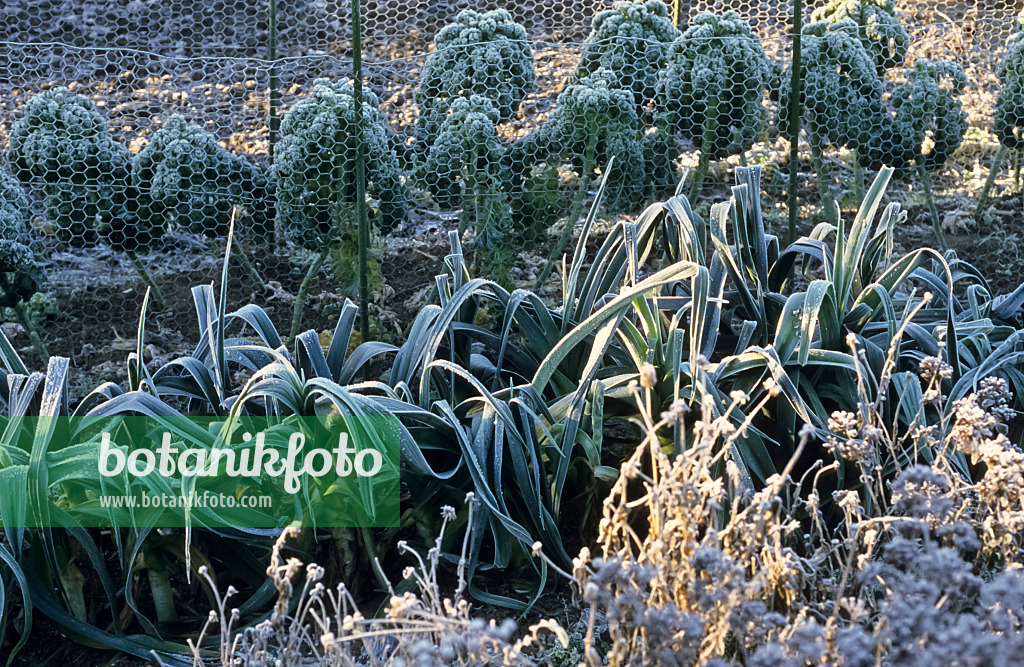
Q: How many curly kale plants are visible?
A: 13